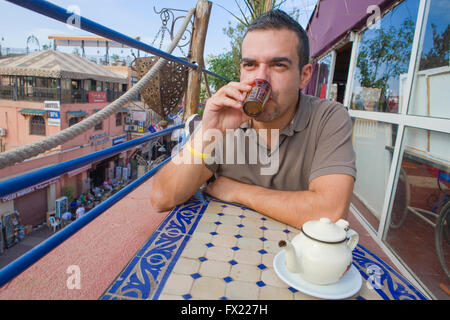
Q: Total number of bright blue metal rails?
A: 3